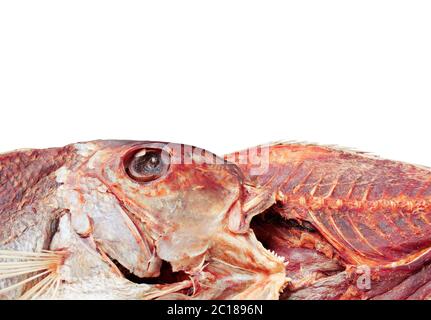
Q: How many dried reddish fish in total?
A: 2